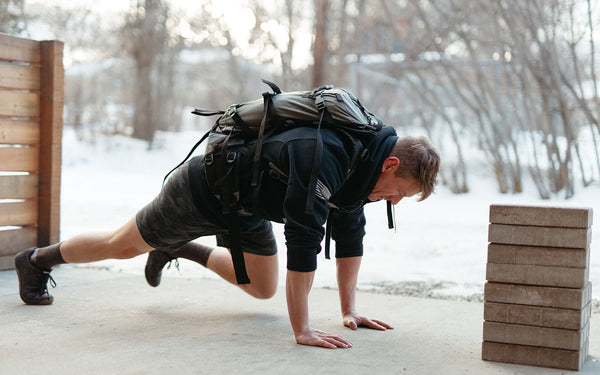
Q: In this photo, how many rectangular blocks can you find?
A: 8